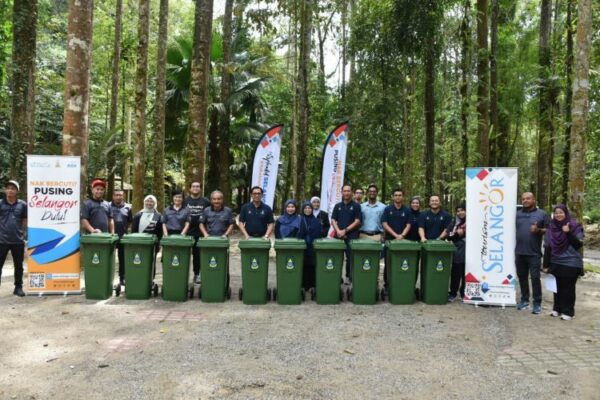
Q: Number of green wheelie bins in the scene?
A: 10